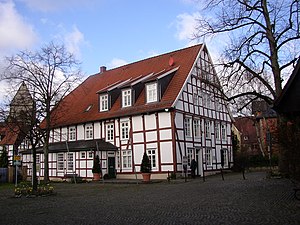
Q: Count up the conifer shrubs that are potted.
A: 2